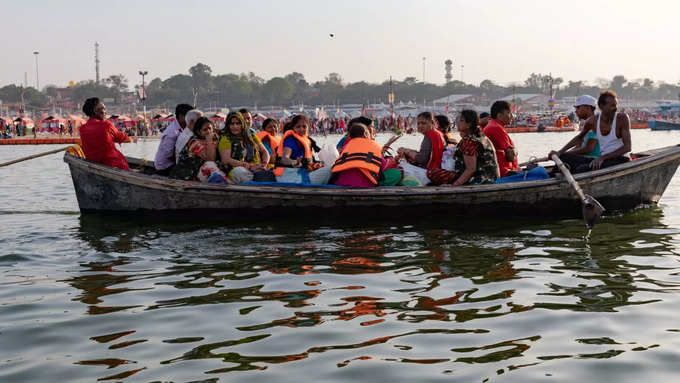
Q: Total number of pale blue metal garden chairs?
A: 0